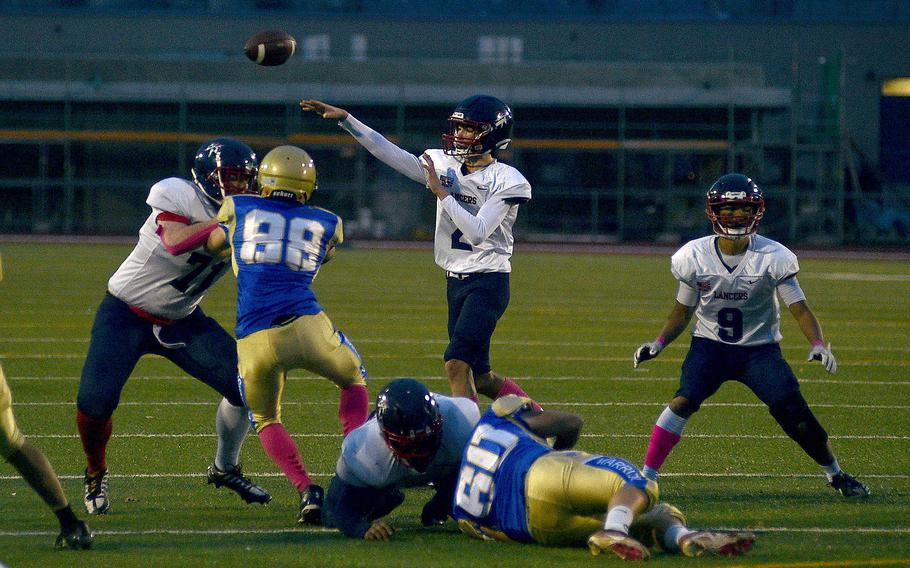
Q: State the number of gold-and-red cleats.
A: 2